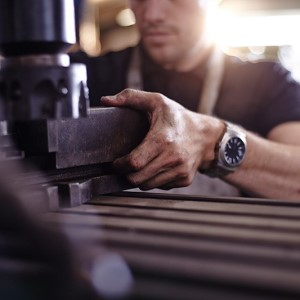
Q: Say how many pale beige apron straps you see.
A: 2